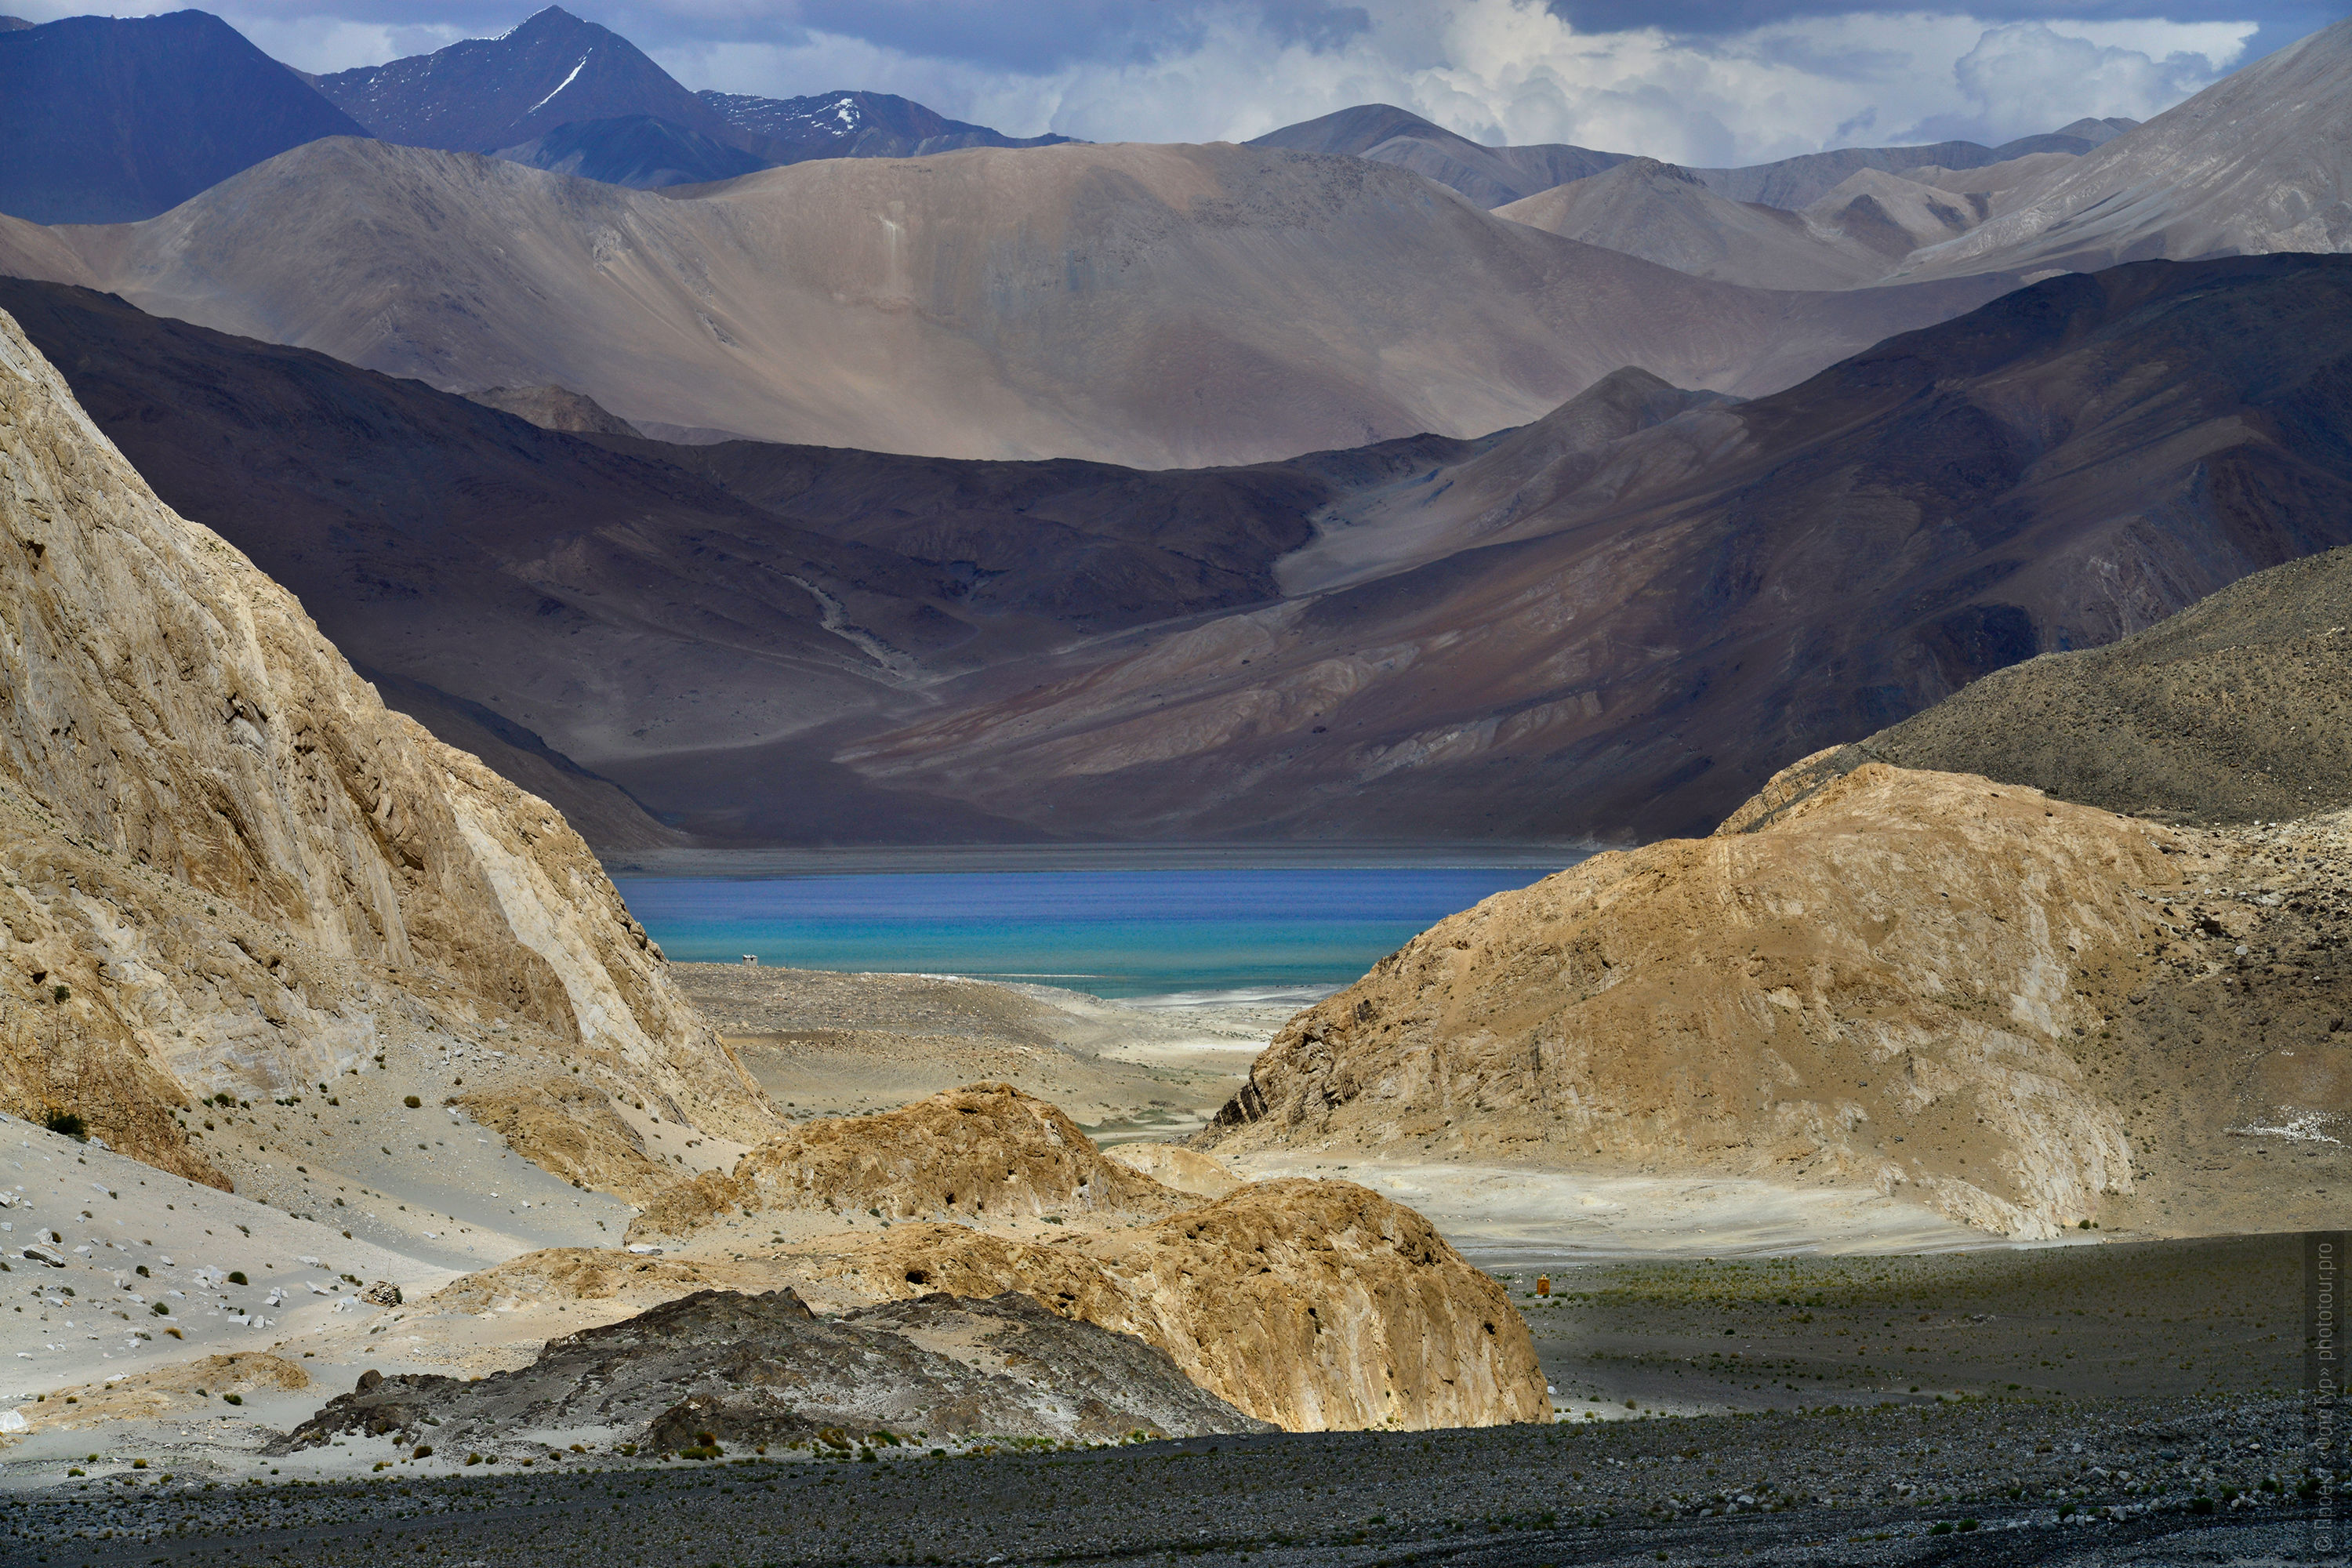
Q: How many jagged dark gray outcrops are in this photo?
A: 1